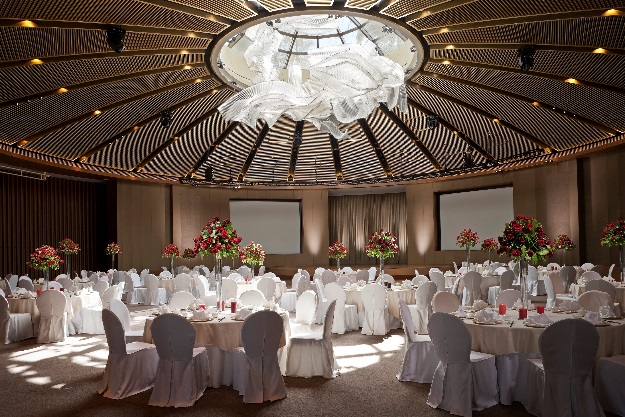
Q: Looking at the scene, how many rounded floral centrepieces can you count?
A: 14